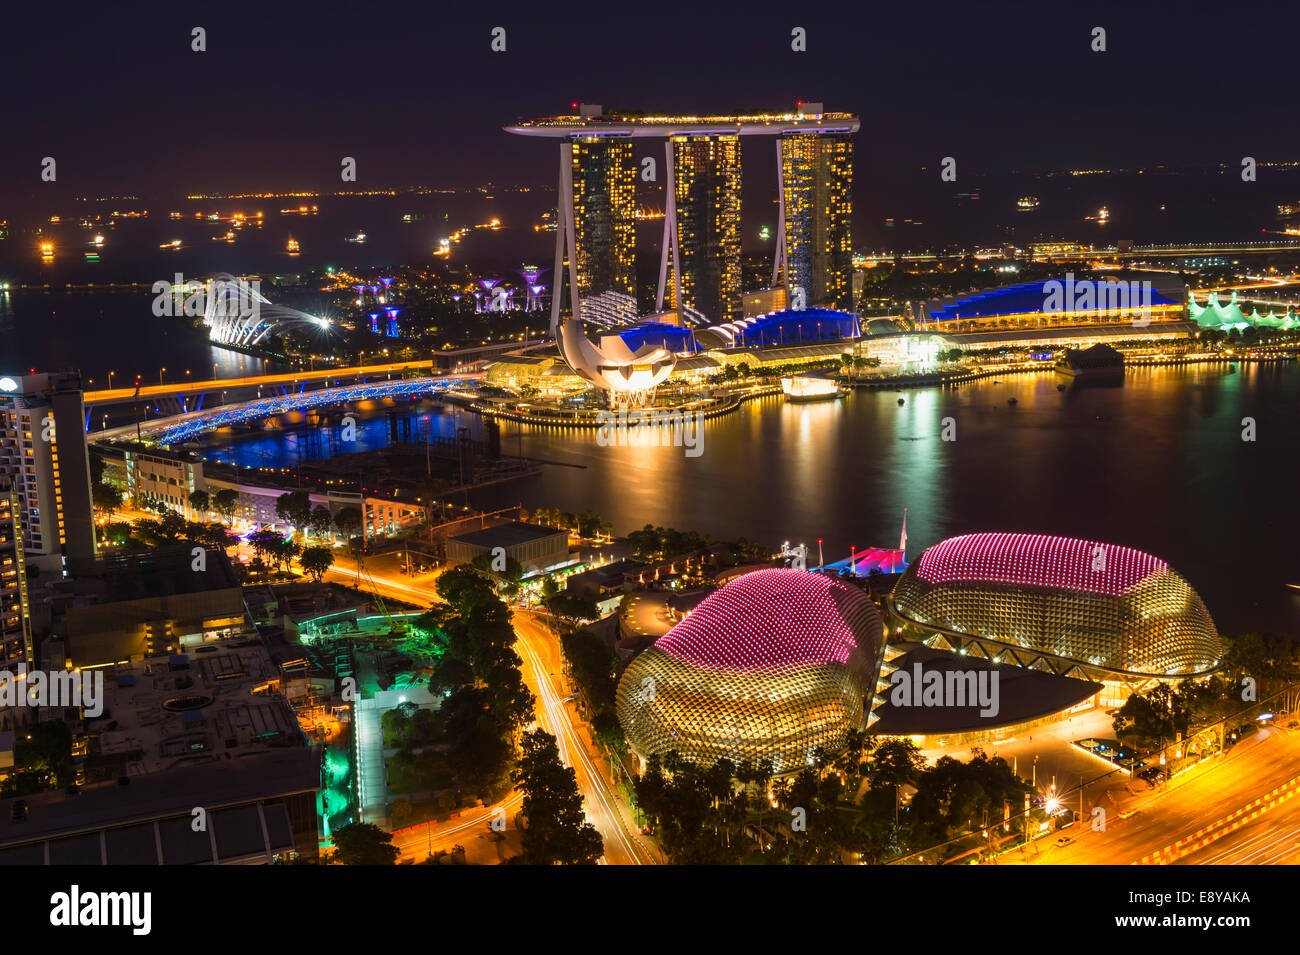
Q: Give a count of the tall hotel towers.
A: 3